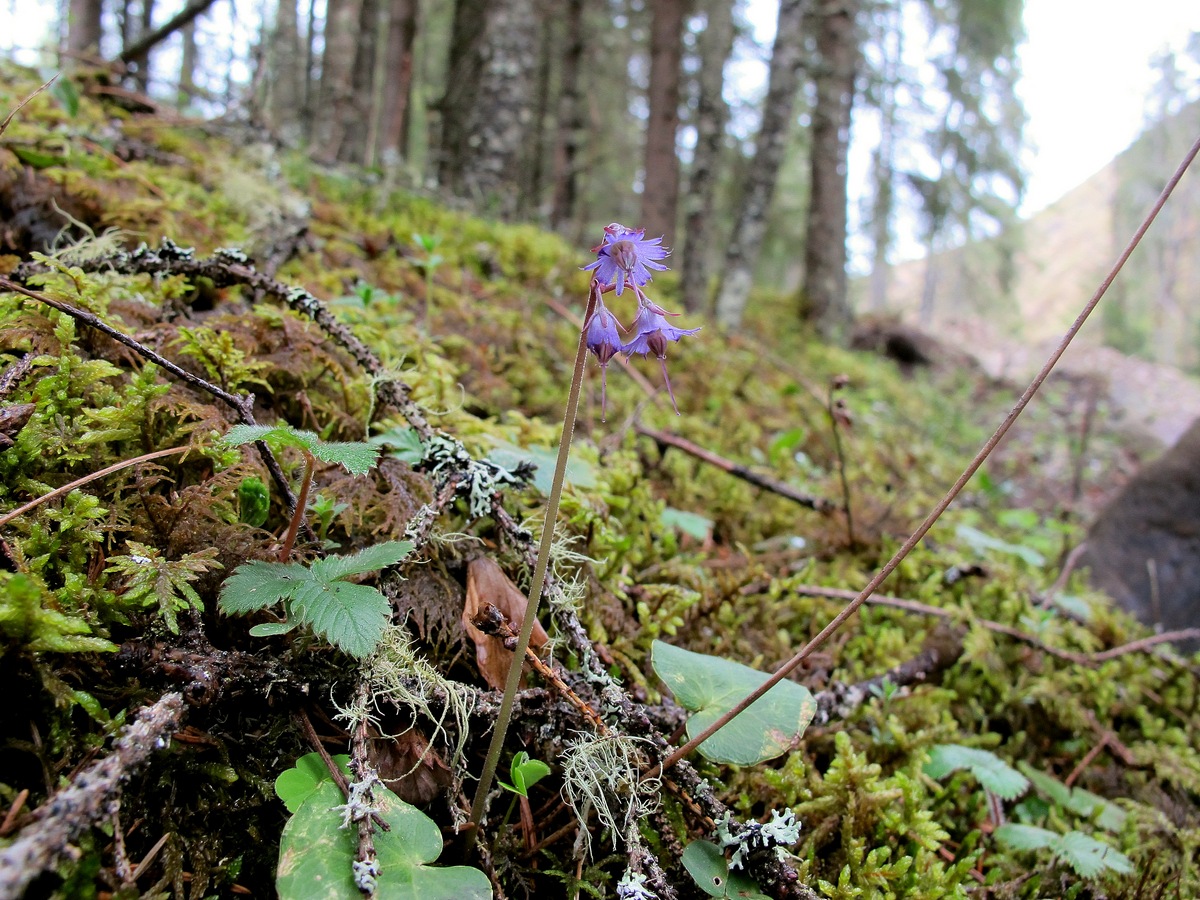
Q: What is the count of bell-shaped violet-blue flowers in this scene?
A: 3